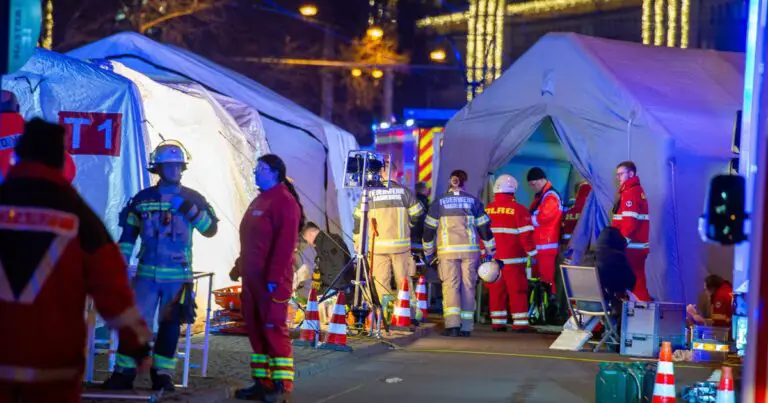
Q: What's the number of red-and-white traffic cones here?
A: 6